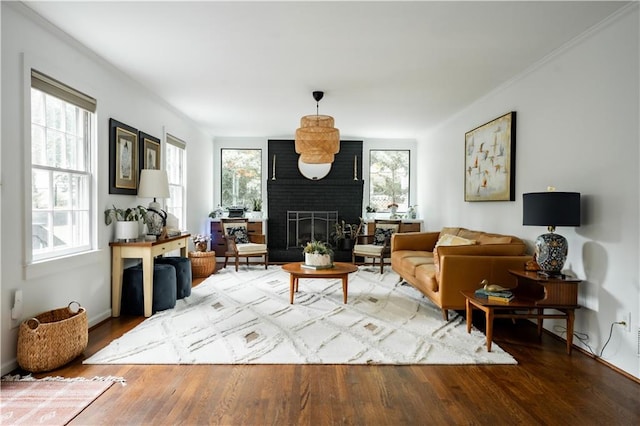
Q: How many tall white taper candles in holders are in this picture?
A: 2